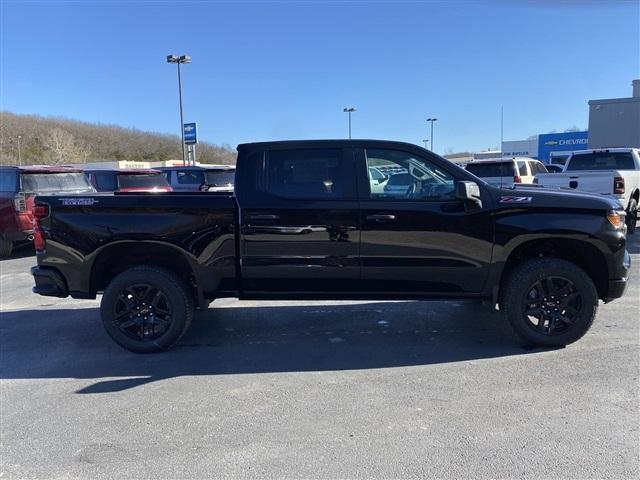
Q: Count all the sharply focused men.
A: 0